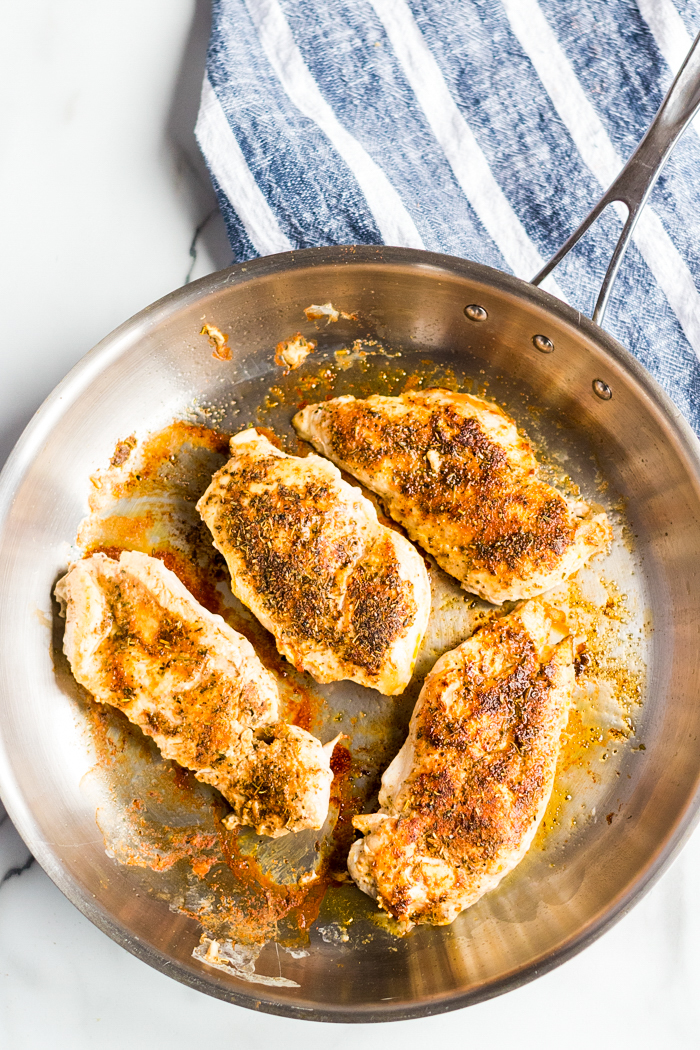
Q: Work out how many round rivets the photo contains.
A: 3